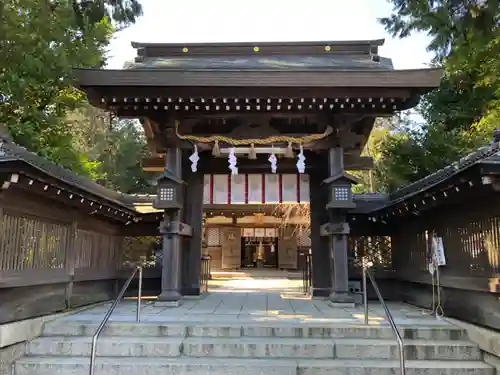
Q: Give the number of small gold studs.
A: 3